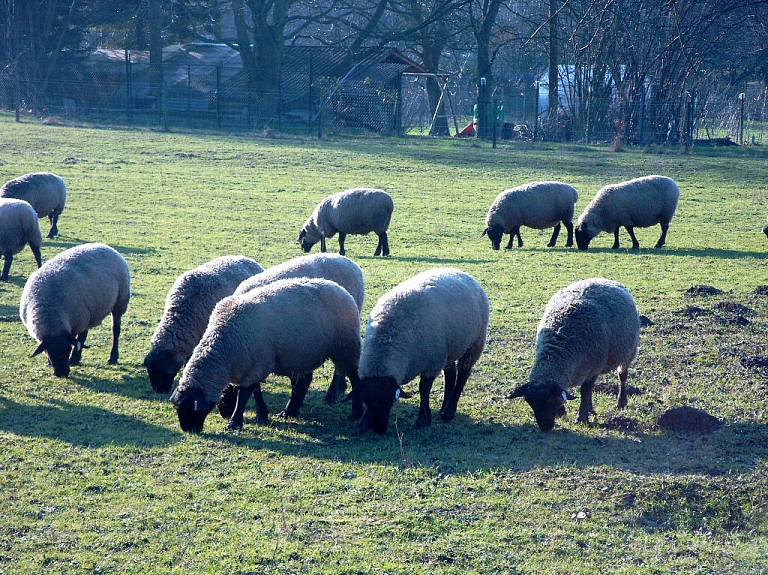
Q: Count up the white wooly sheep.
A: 11